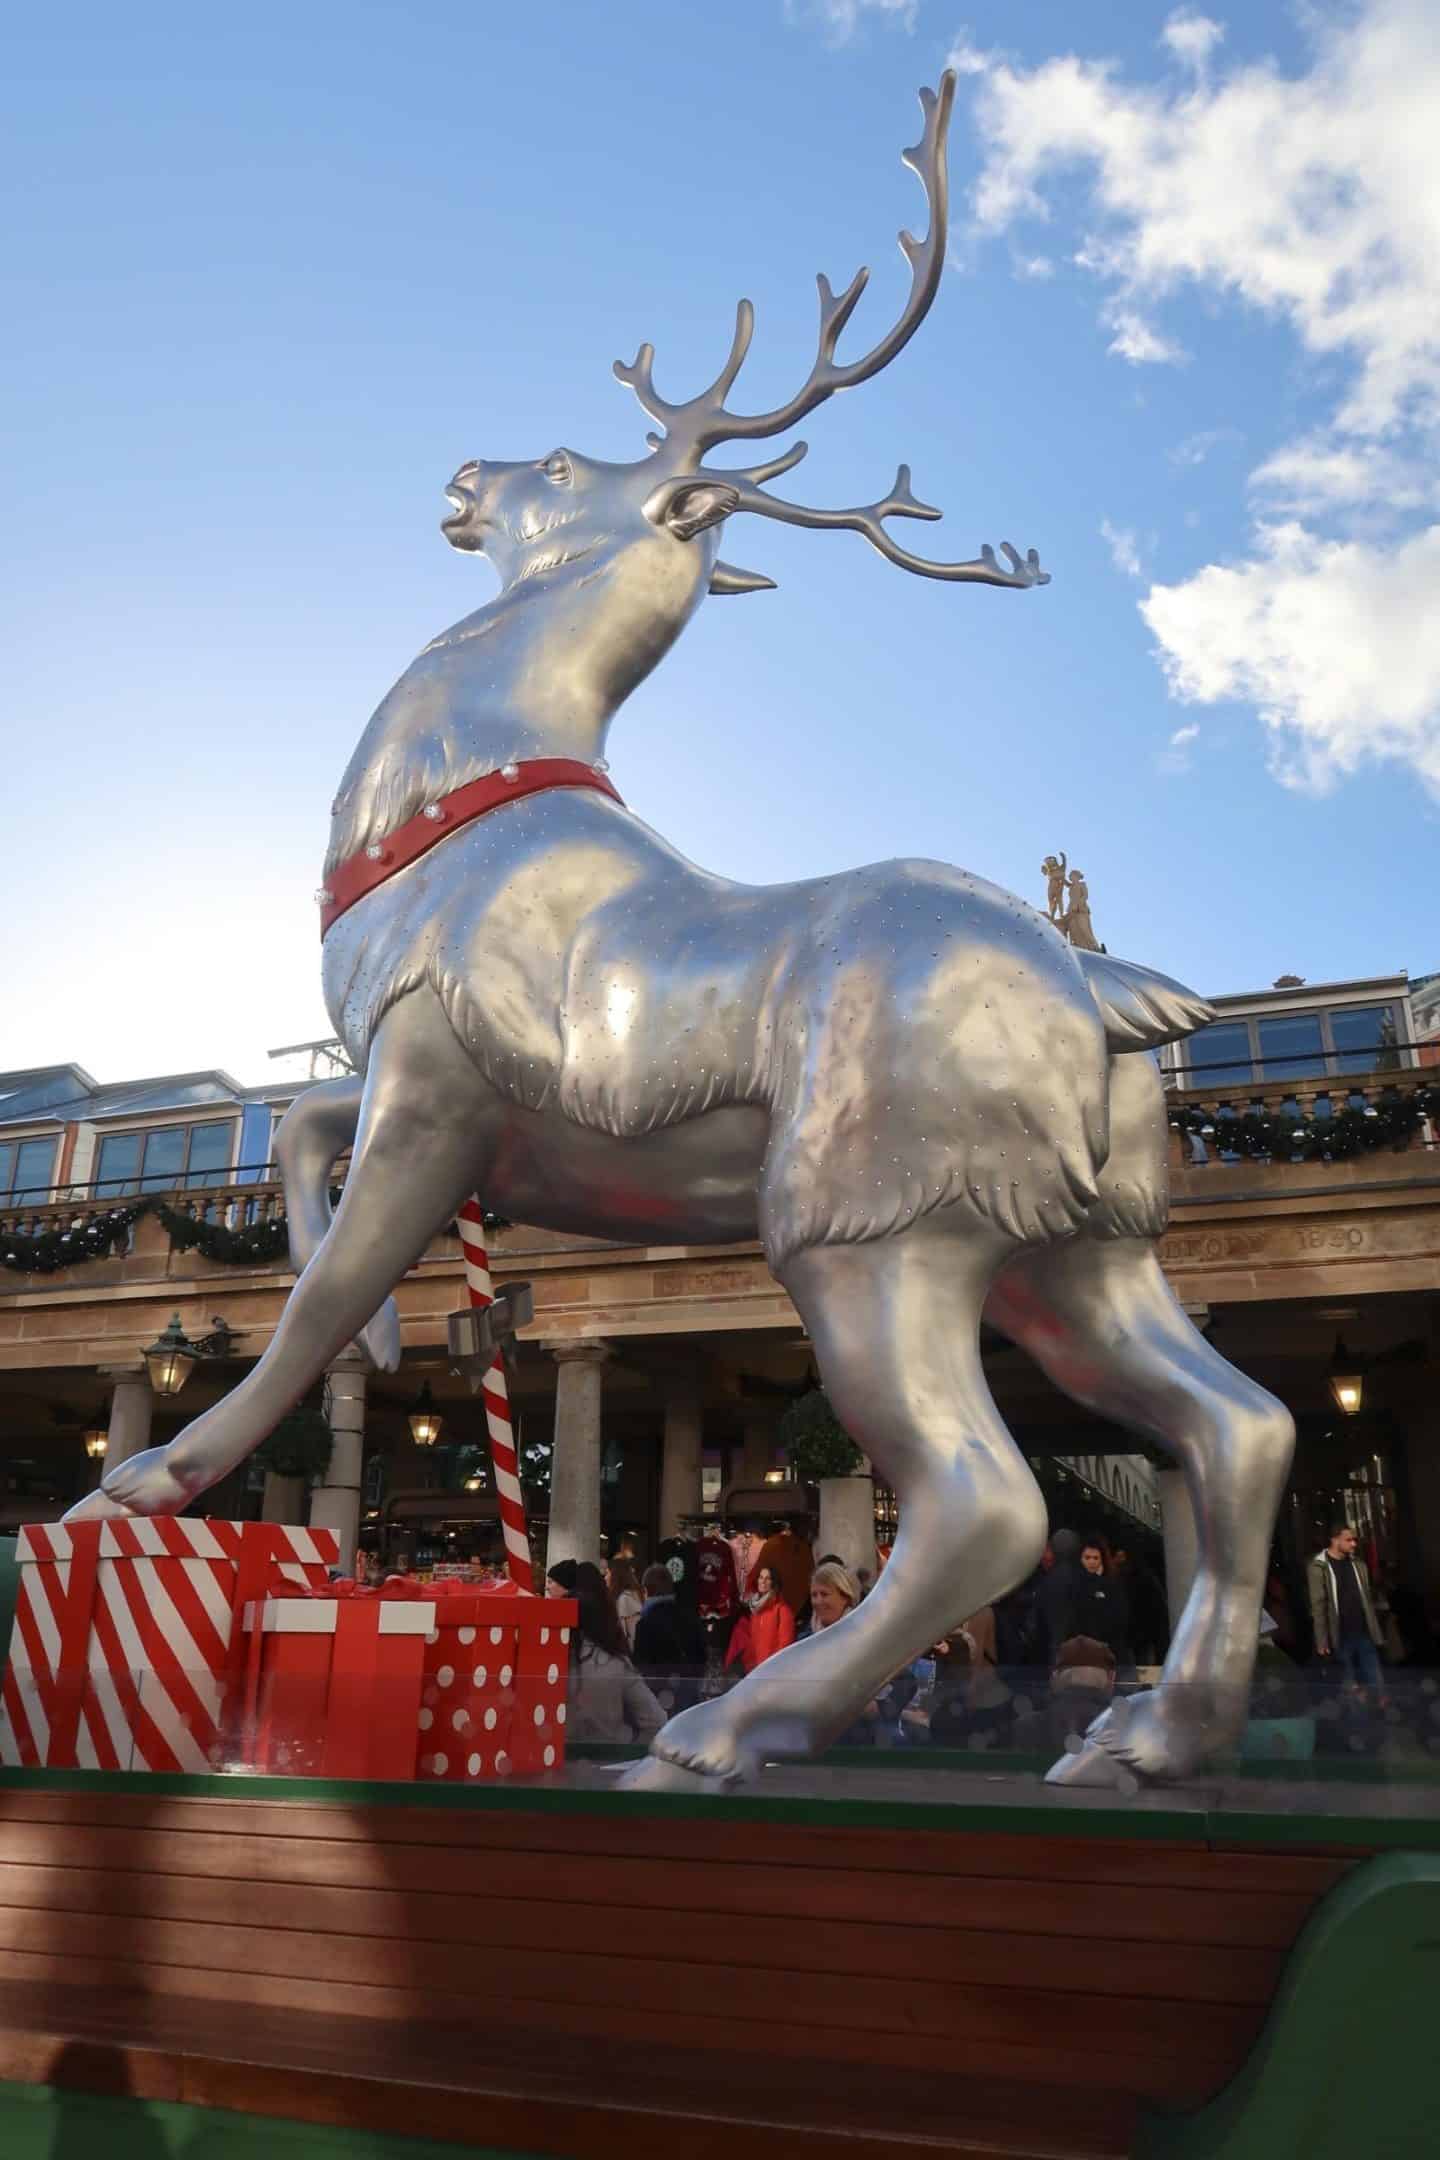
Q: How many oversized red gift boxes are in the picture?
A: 3